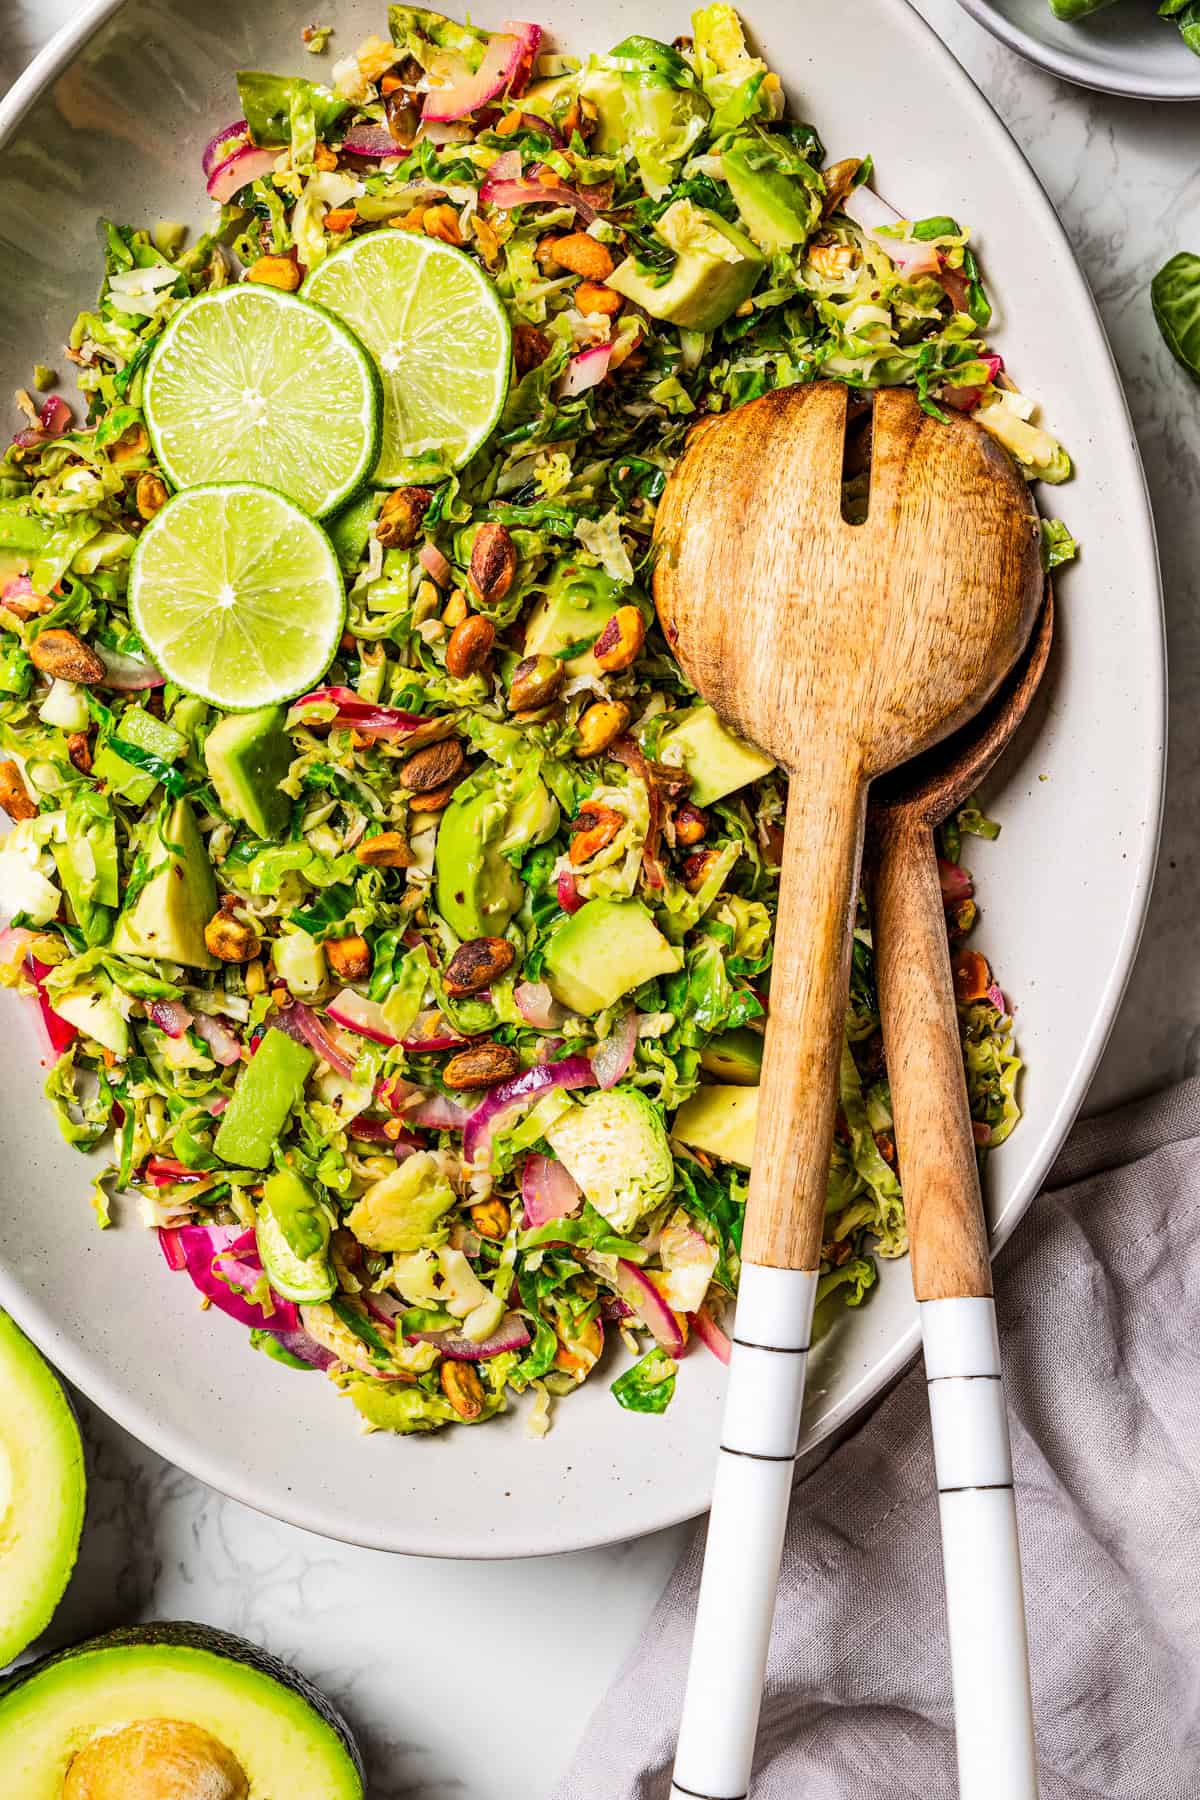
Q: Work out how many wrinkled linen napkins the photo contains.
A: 1